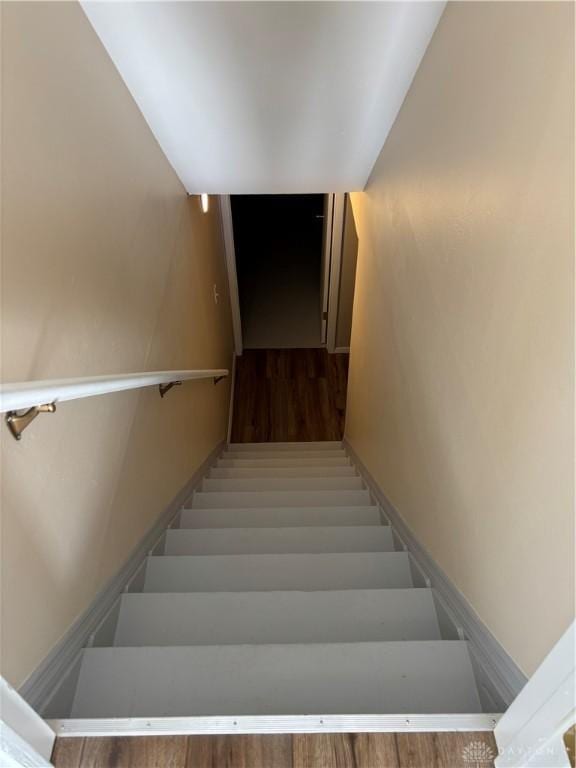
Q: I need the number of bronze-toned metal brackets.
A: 3